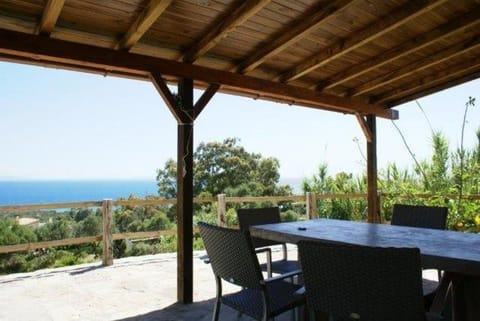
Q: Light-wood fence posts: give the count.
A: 3